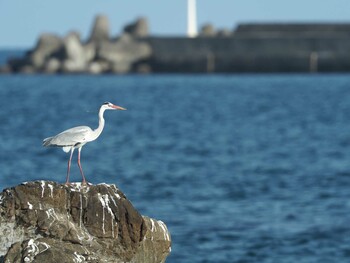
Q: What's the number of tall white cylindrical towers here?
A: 1